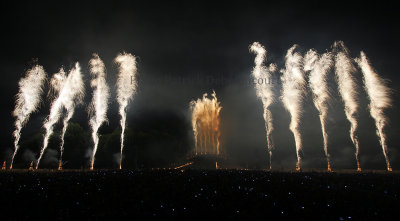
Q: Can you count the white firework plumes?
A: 10